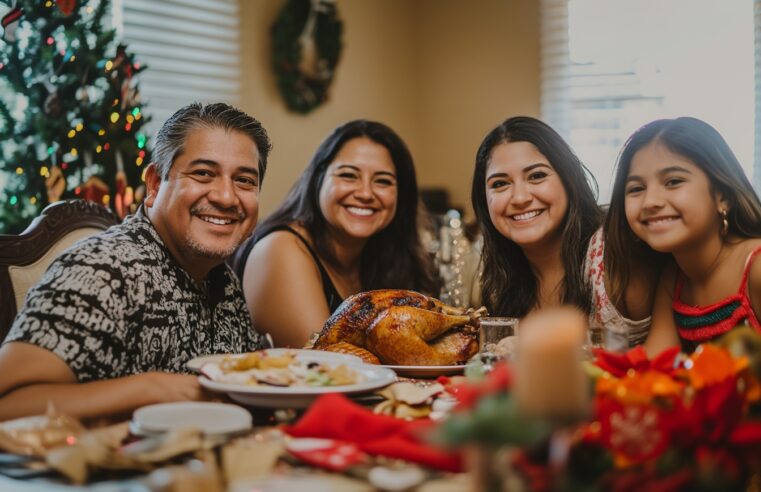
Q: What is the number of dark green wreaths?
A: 1